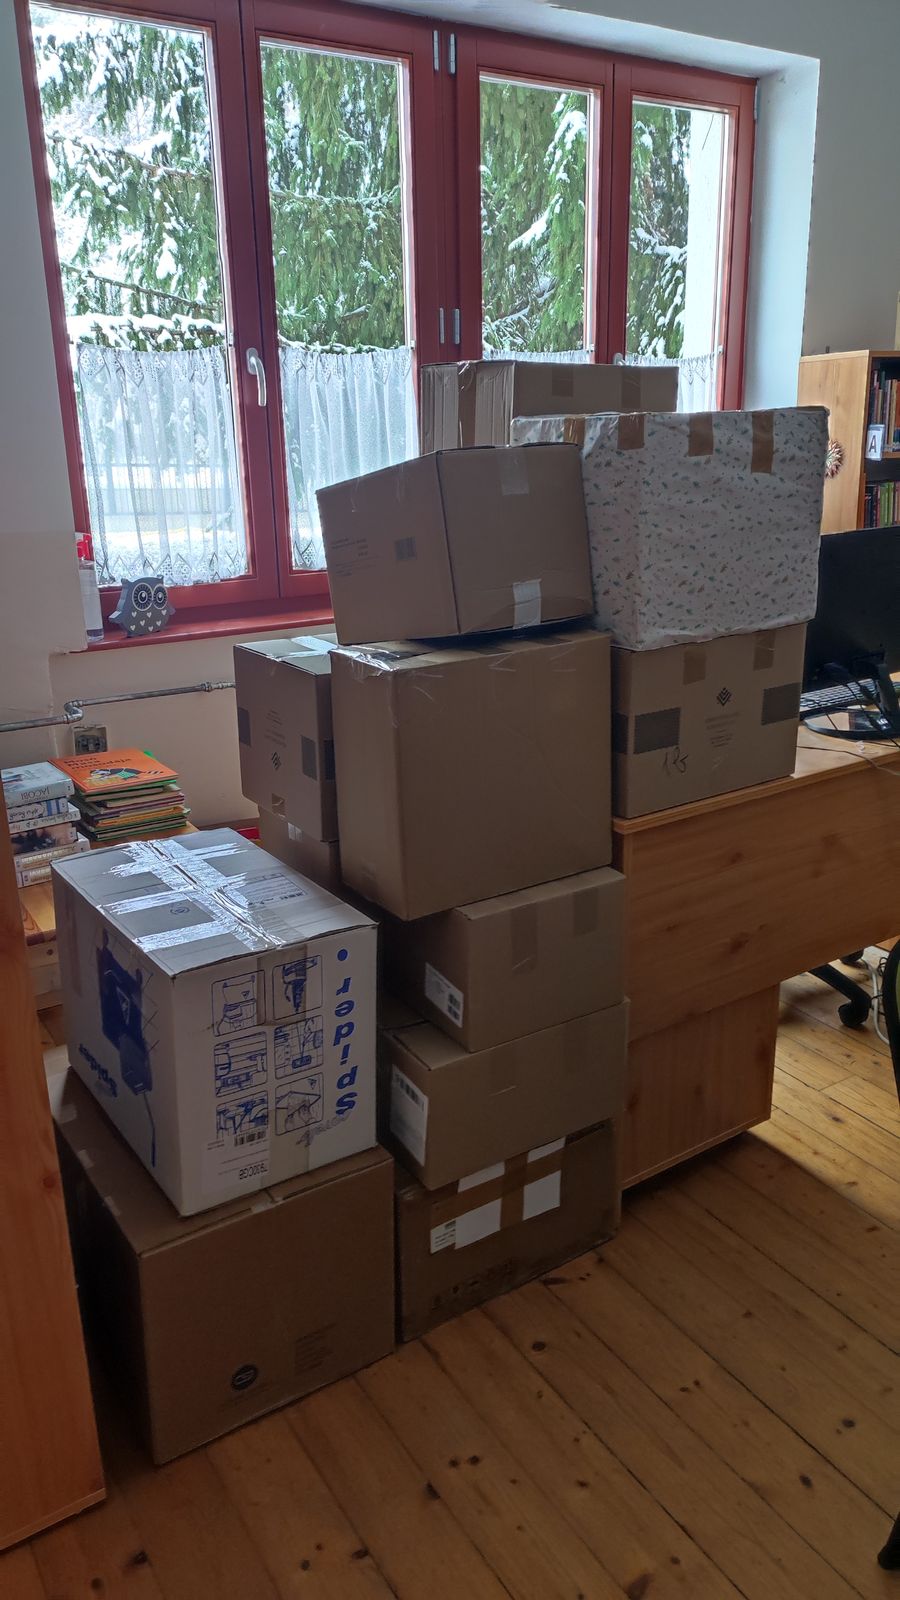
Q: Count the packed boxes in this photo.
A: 12